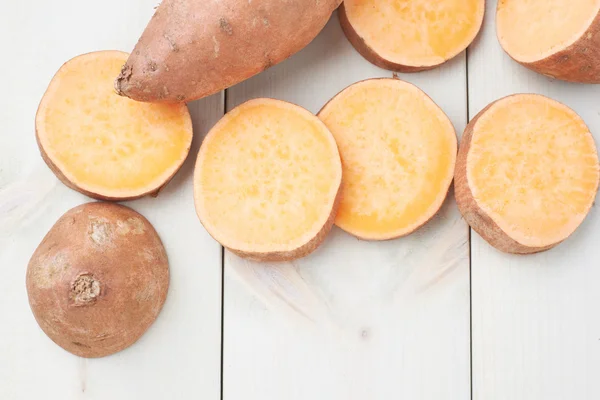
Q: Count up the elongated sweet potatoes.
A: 1